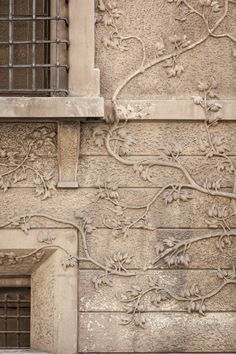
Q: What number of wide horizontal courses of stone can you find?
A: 6